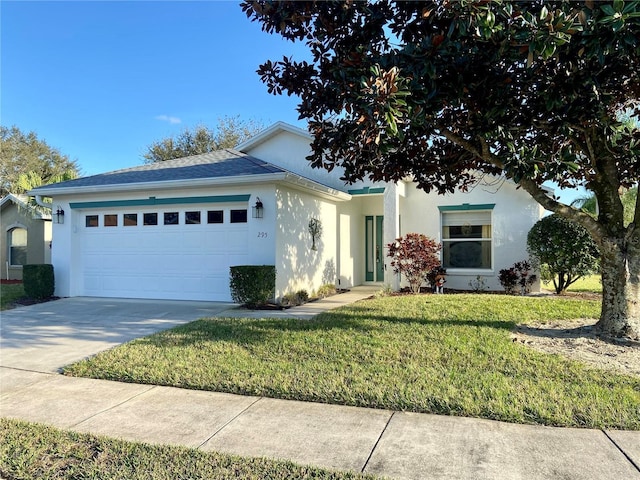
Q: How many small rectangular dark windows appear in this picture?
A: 8